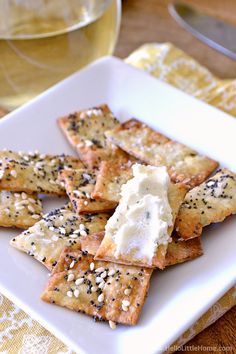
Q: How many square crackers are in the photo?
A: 11